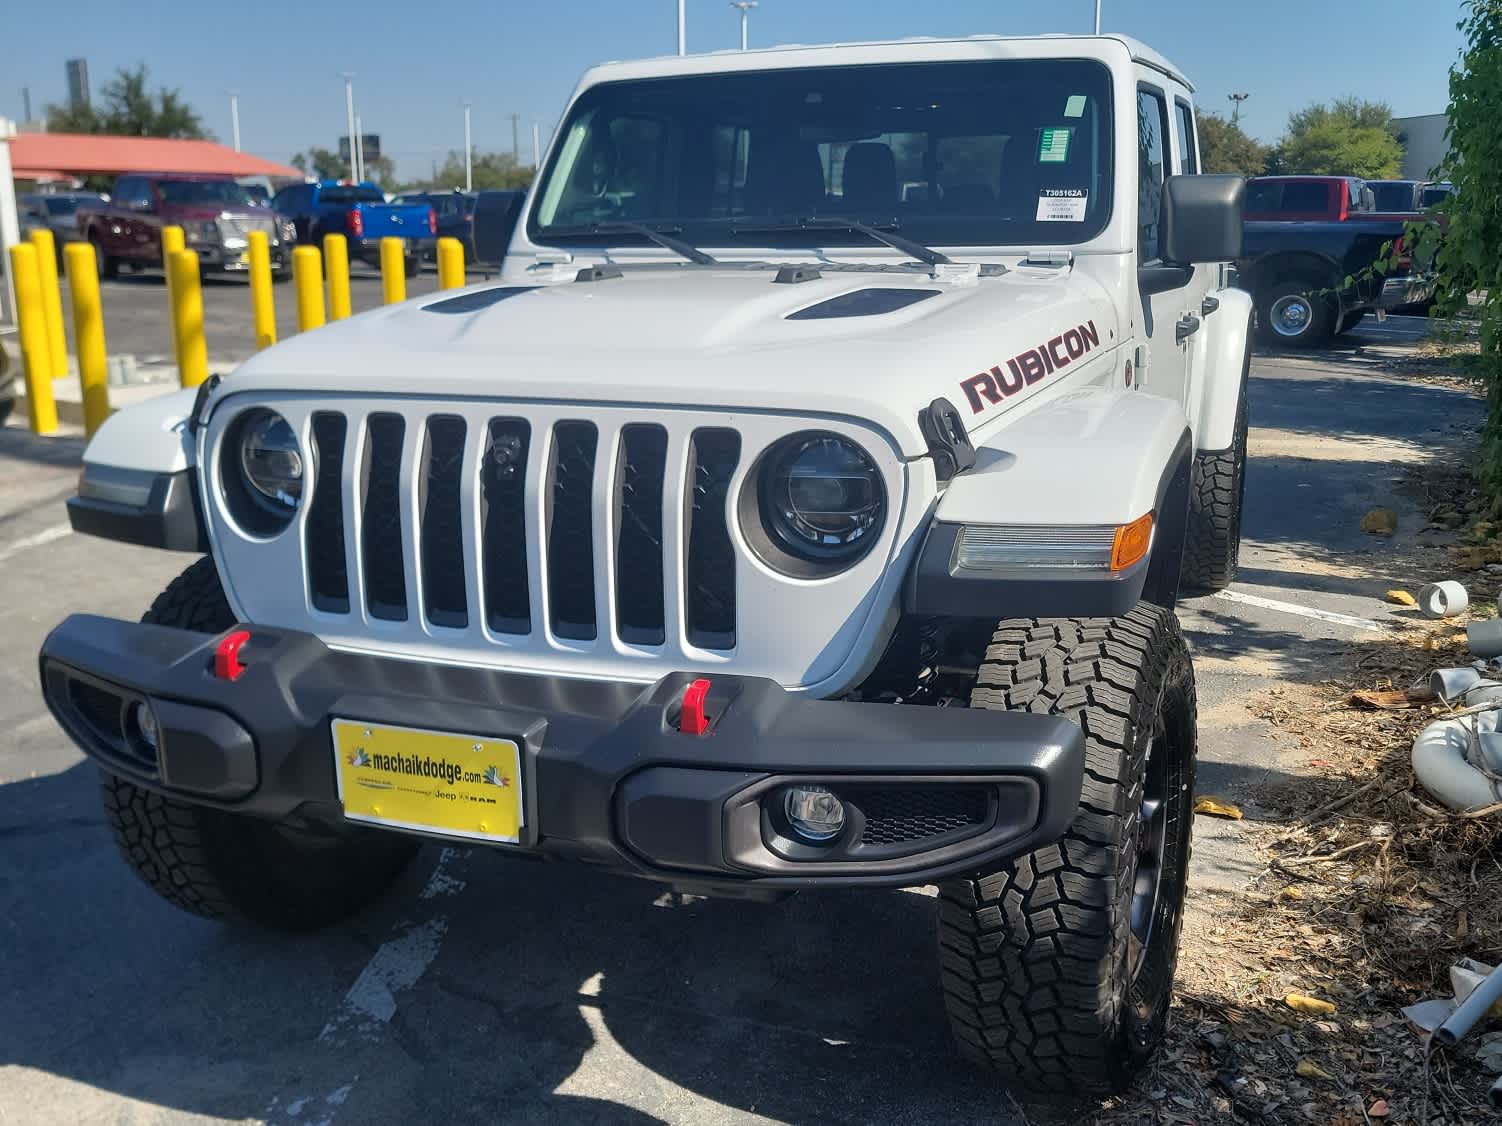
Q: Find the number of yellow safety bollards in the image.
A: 10